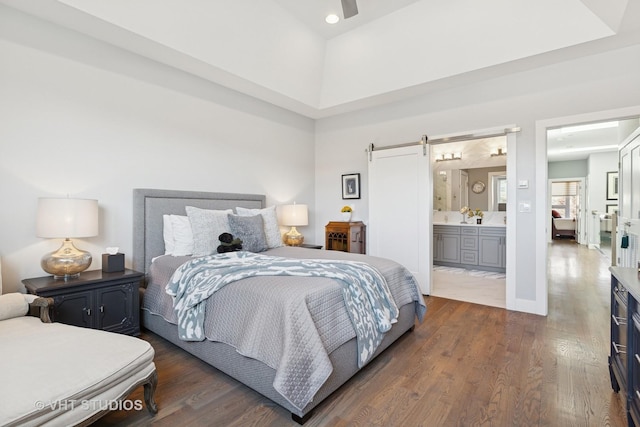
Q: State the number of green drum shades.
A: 0